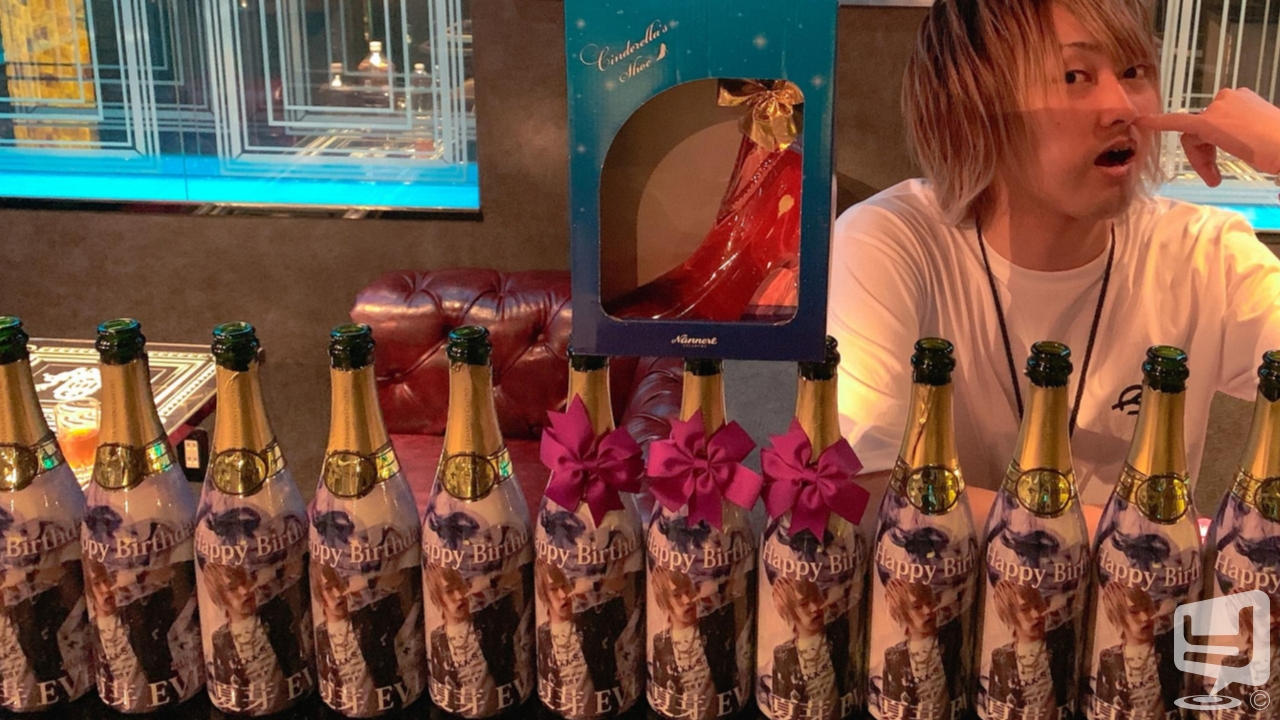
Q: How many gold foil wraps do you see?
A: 12